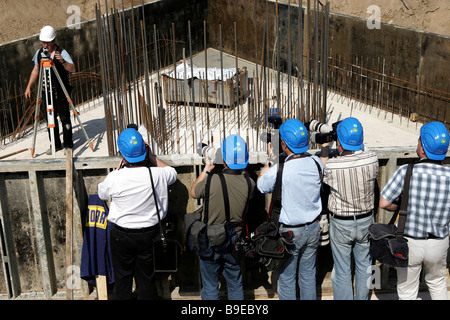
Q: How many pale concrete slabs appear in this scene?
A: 1